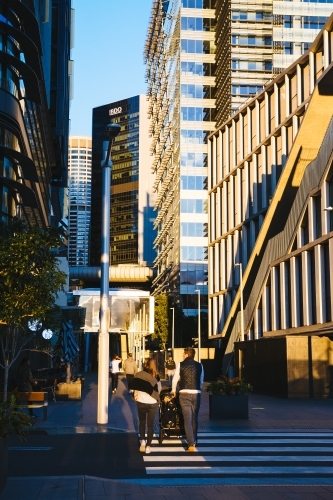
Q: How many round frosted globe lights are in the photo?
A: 2